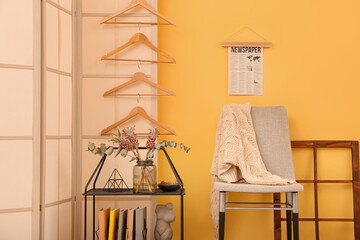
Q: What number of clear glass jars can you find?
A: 1